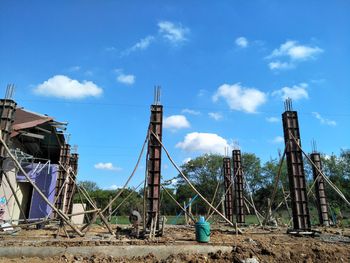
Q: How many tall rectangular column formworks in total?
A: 8